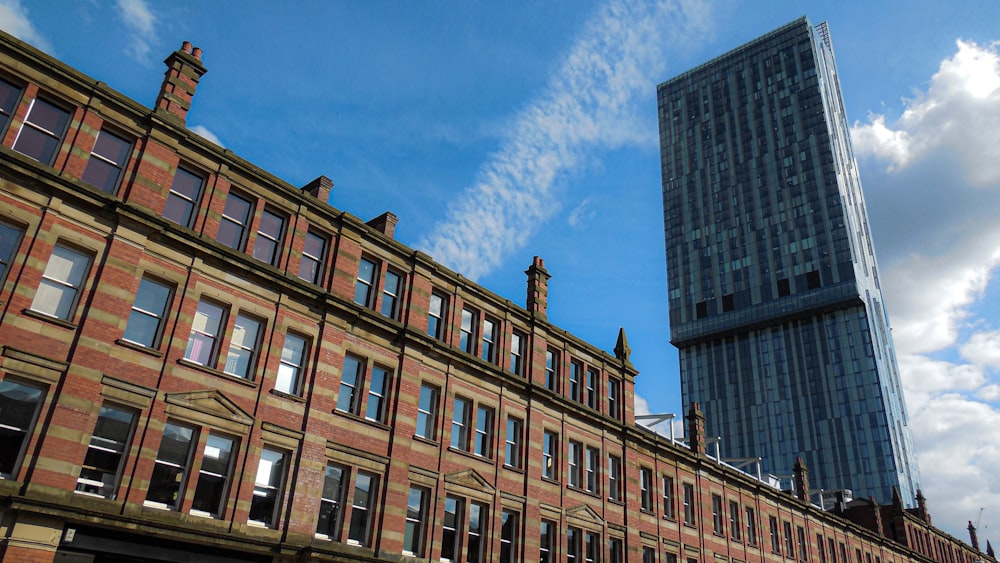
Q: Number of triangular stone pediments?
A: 3